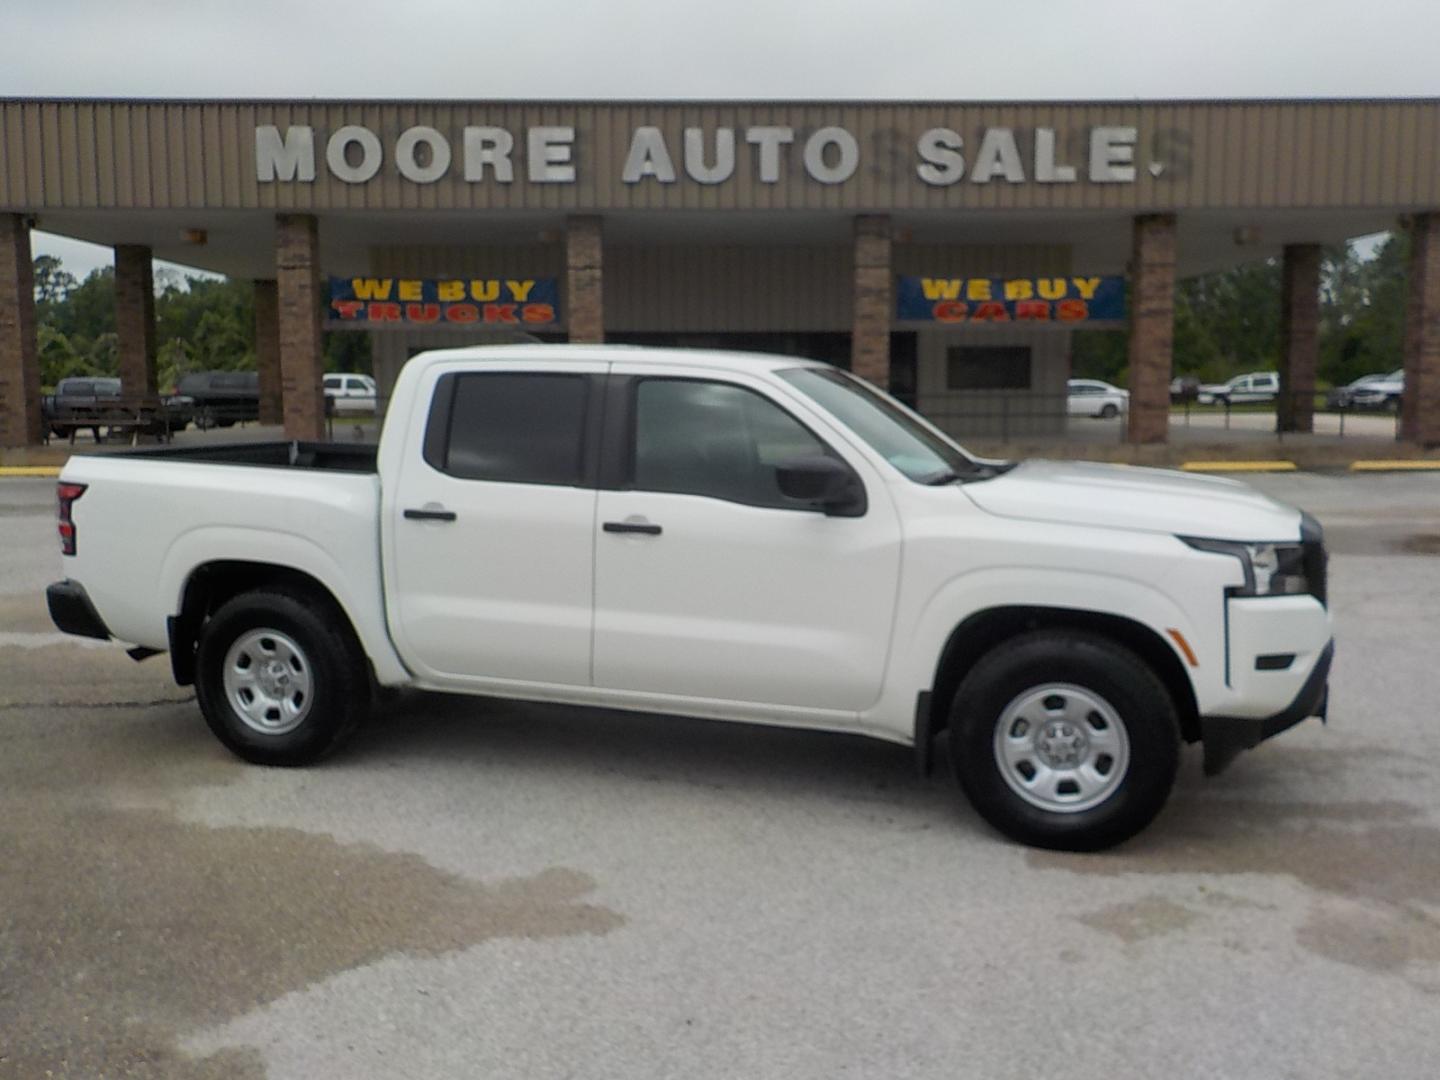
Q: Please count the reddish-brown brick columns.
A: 9